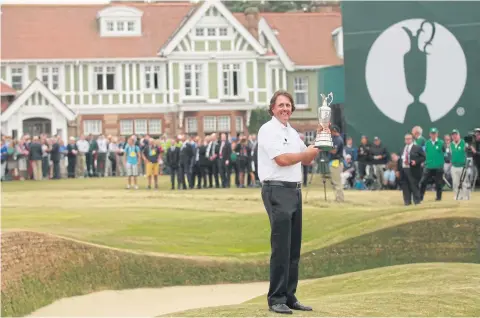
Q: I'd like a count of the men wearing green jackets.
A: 3